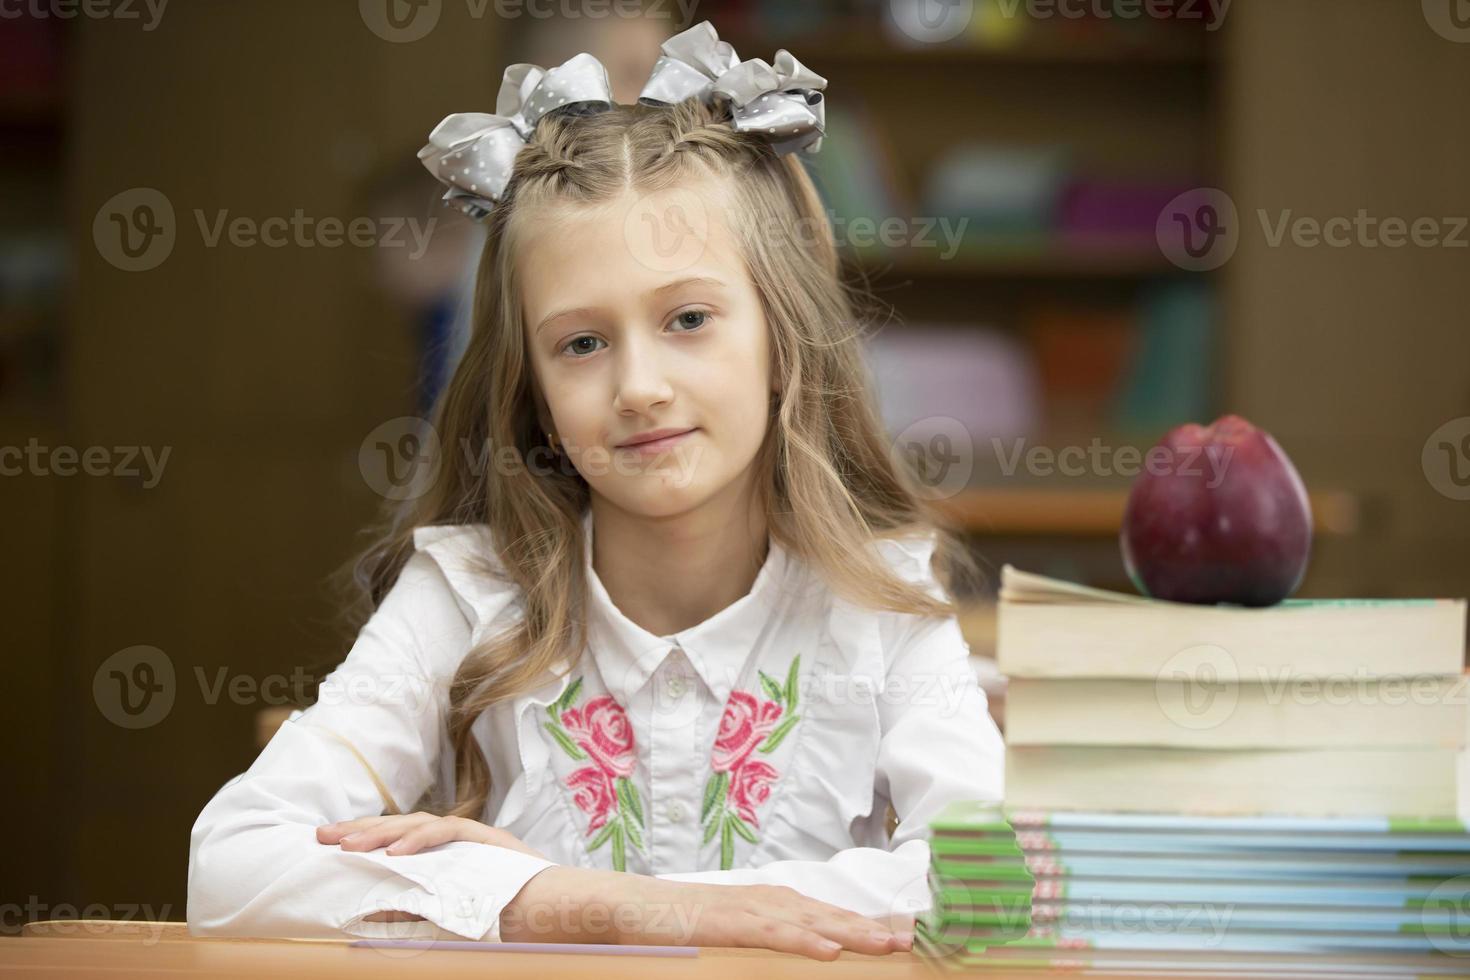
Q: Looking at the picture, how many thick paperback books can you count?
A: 3